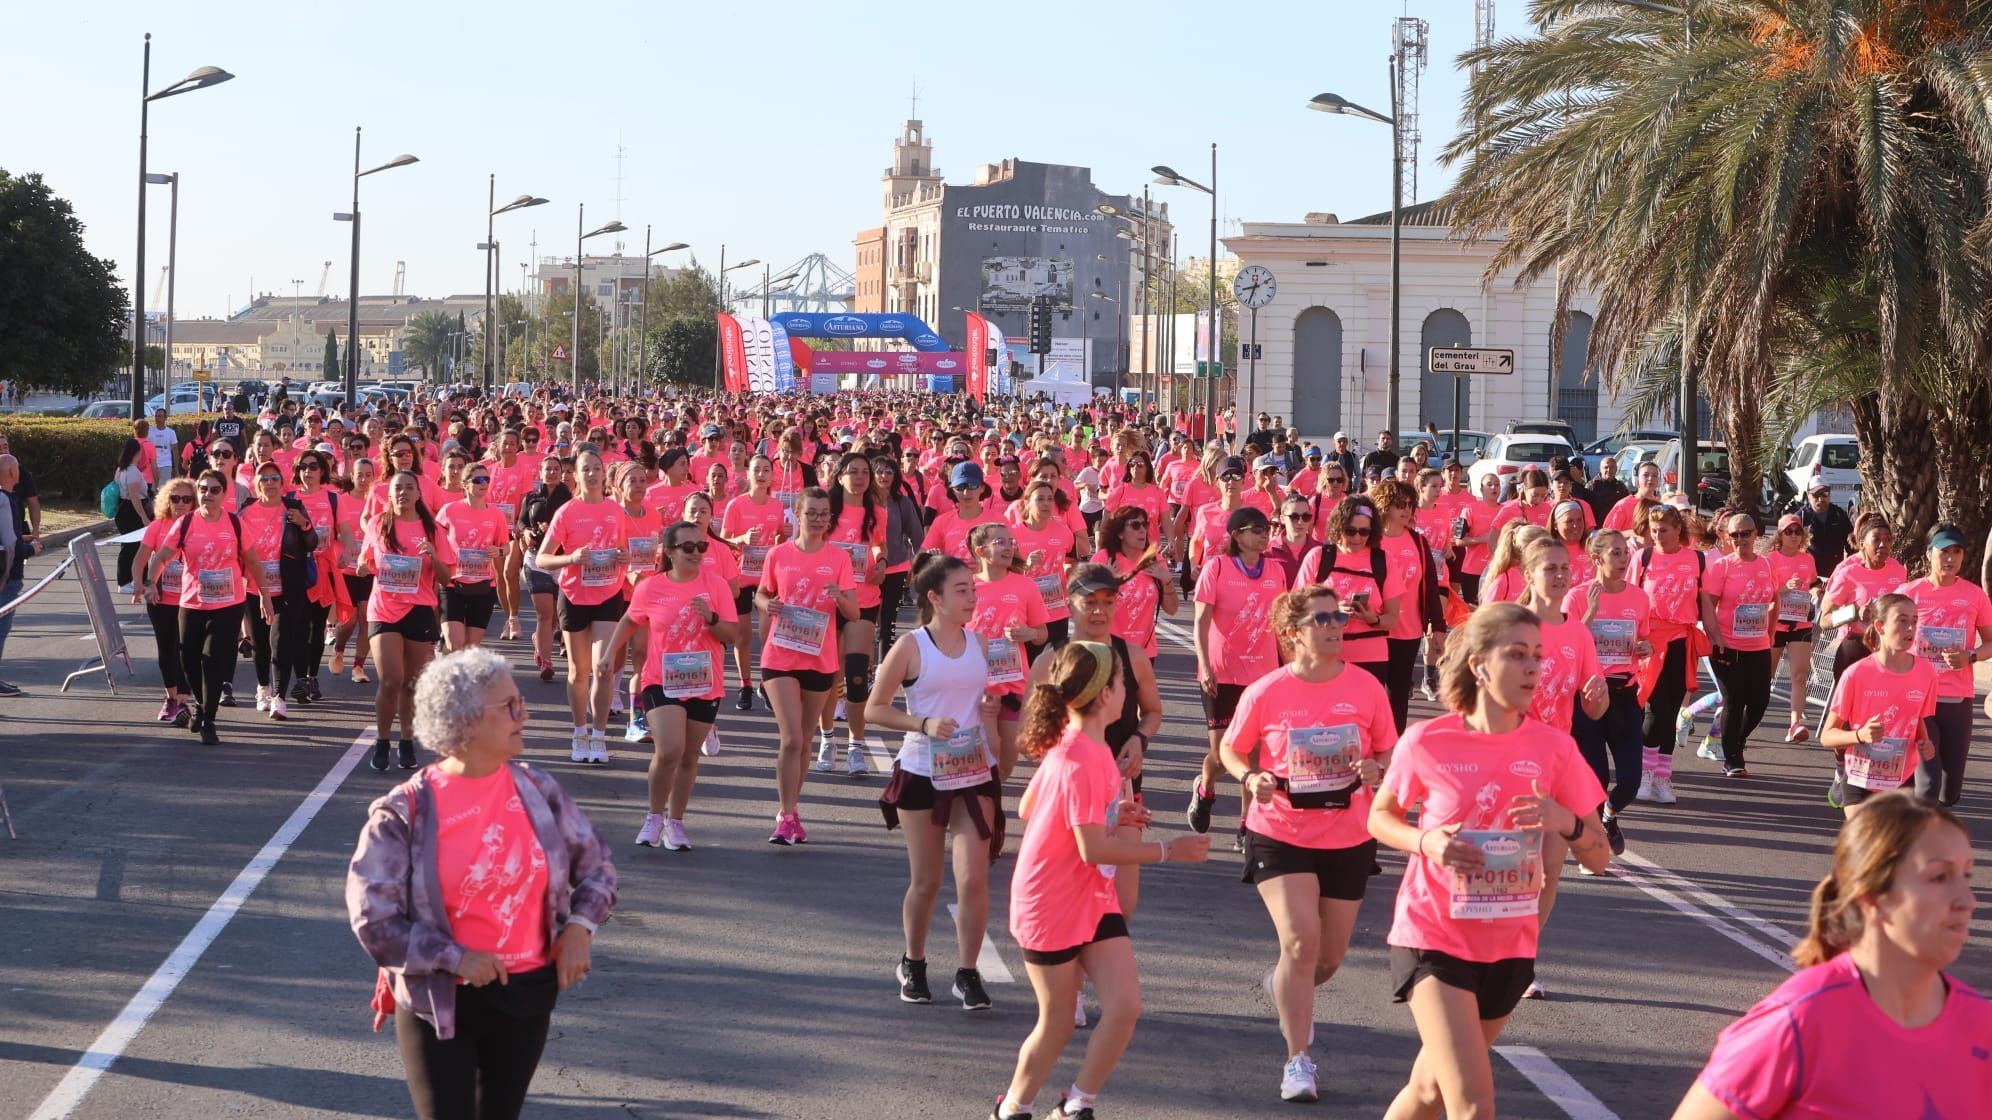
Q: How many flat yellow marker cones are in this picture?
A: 0